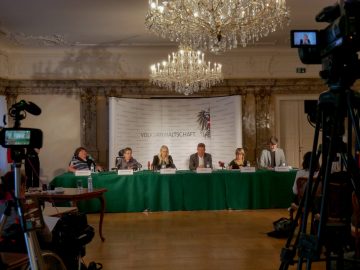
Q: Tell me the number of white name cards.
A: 6